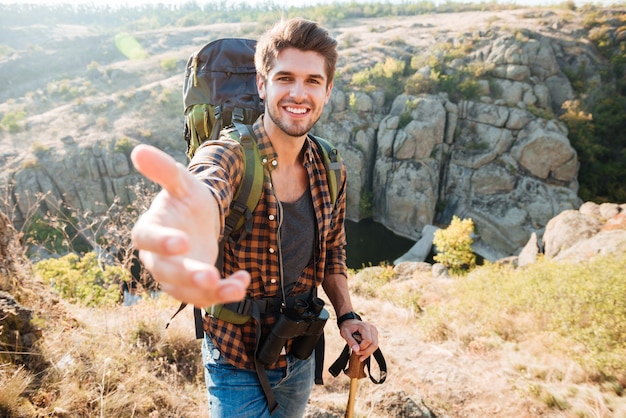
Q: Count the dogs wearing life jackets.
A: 0